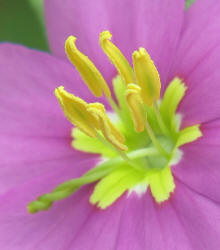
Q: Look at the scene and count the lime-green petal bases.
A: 6